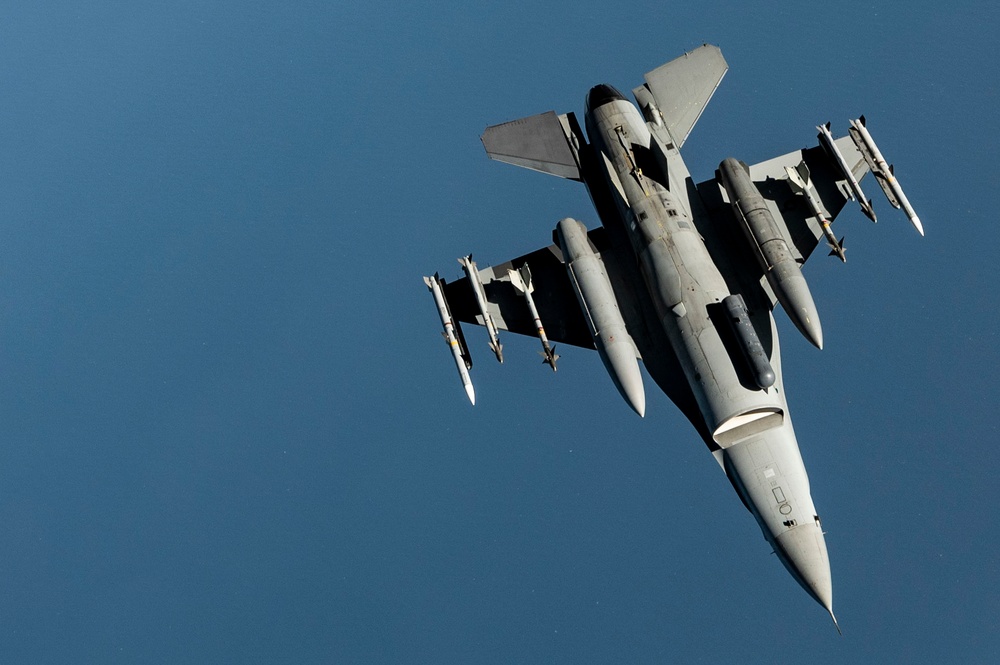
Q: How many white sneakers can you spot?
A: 0